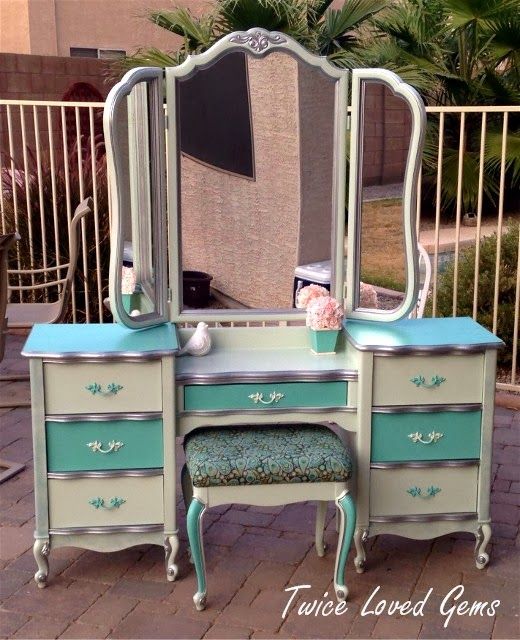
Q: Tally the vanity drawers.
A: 7